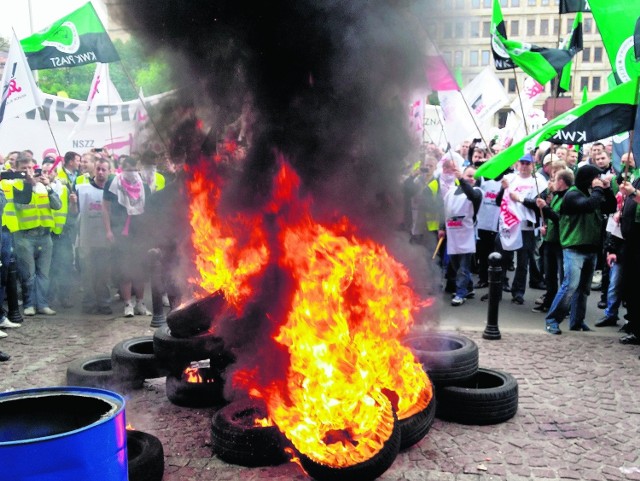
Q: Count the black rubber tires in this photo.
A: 11